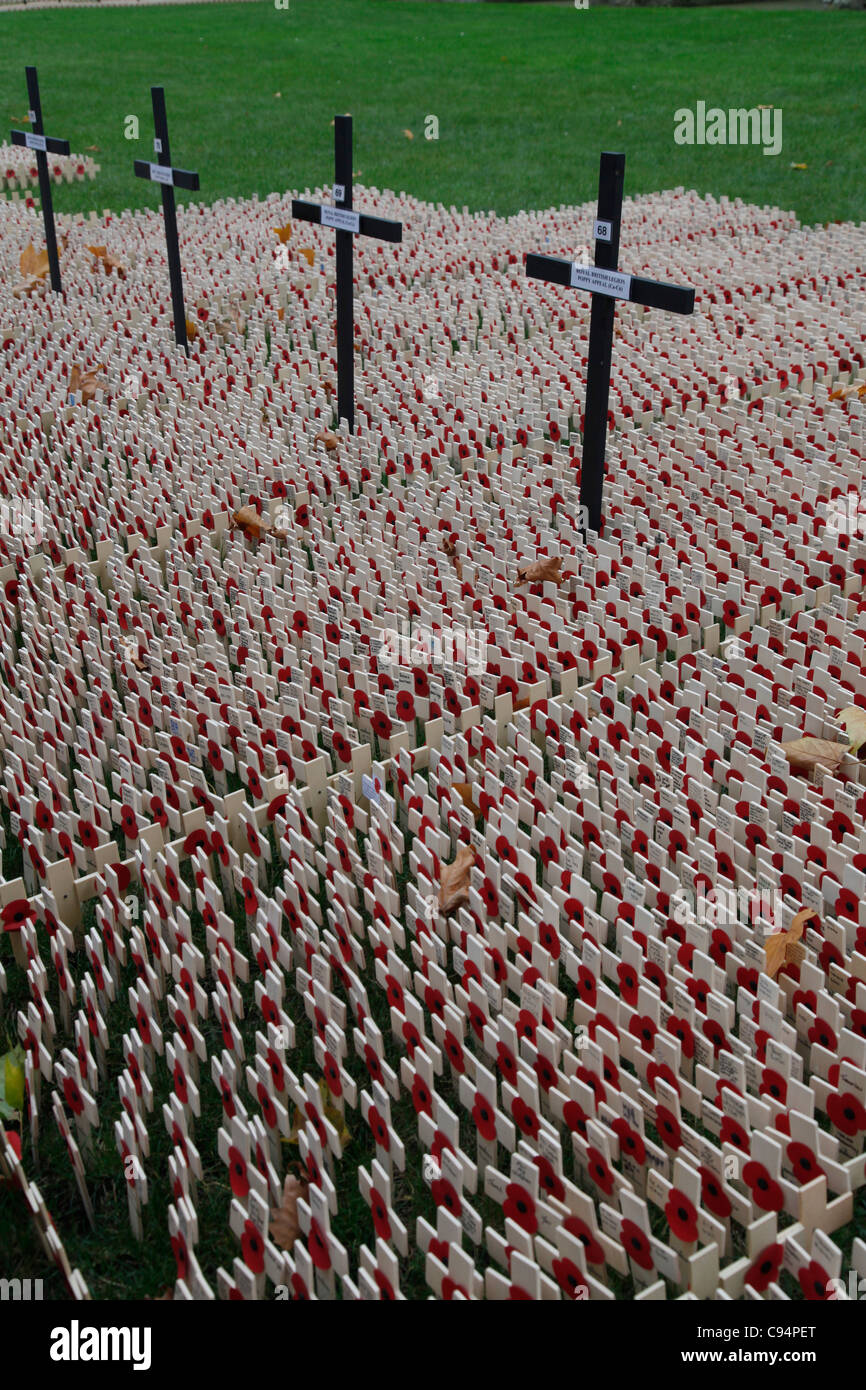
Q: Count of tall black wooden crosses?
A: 4